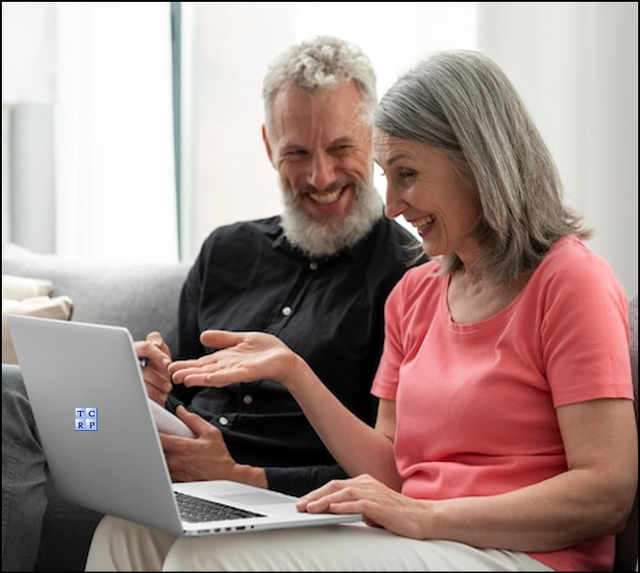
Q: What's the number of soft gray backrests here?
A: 1